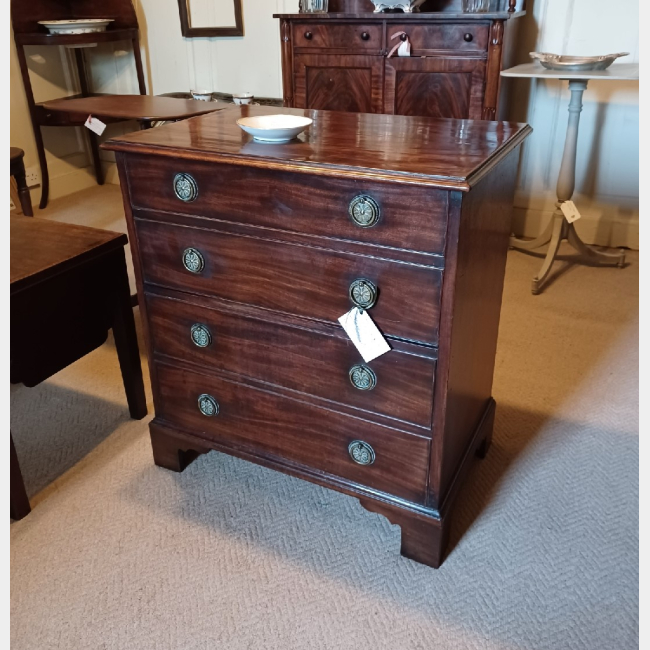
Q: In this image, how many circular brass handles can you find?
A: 8